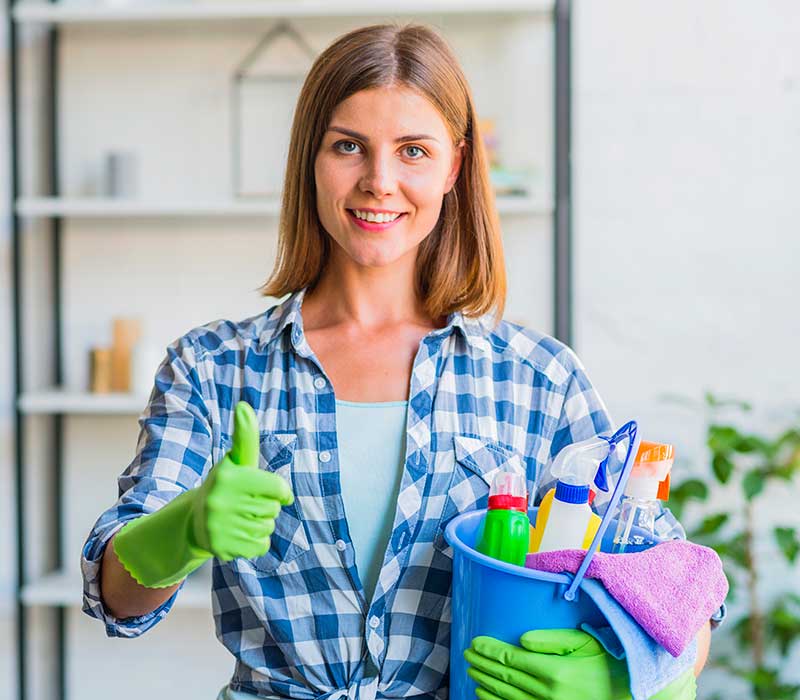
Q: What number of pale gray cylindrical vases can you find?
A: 1